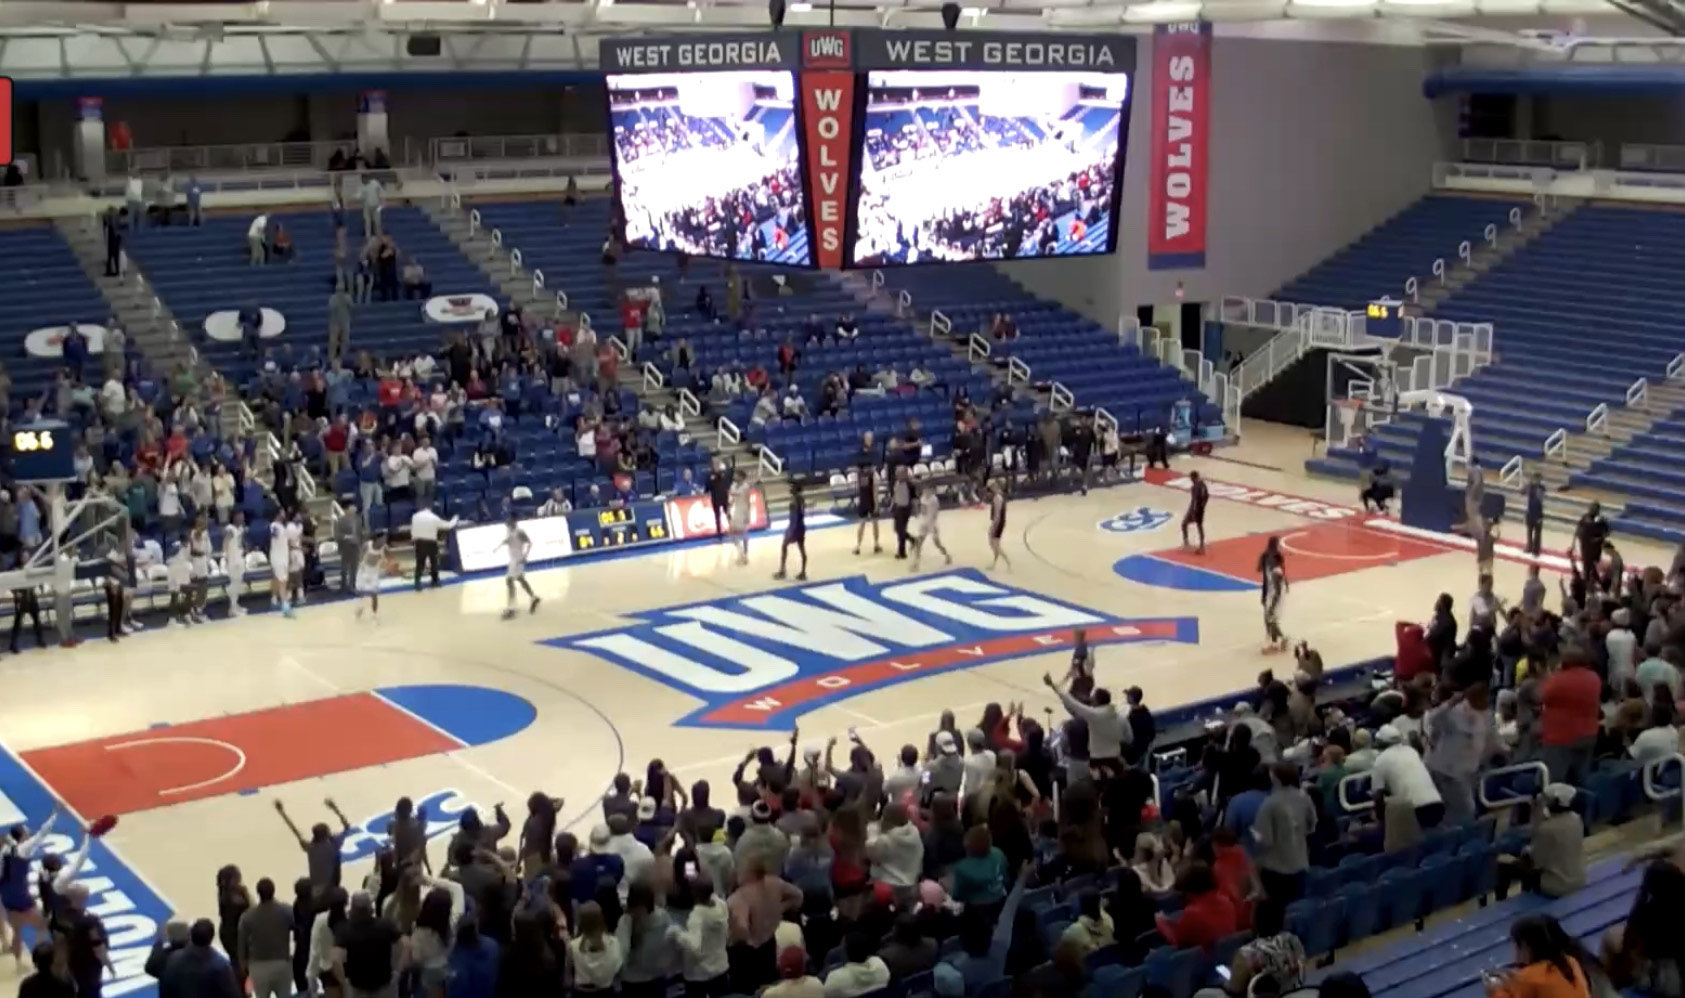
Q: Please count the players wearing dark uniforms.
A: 5